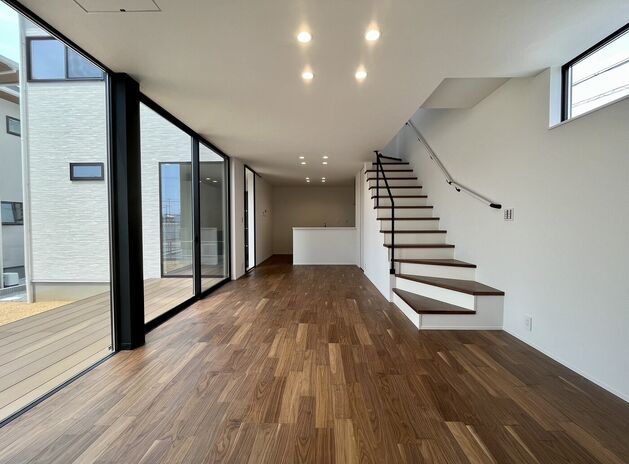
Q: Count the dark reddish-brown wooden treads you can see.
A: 13